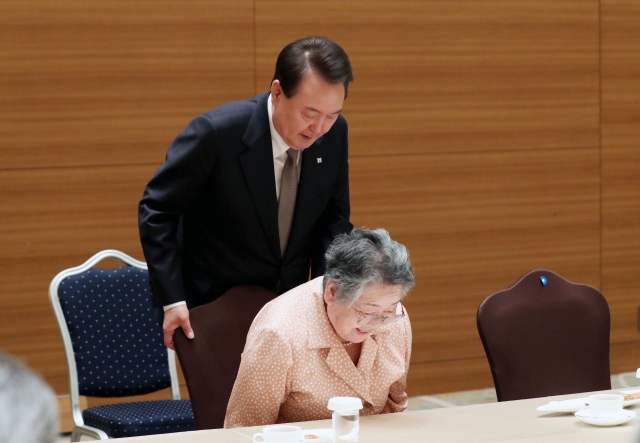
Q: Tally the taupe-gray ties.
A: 1